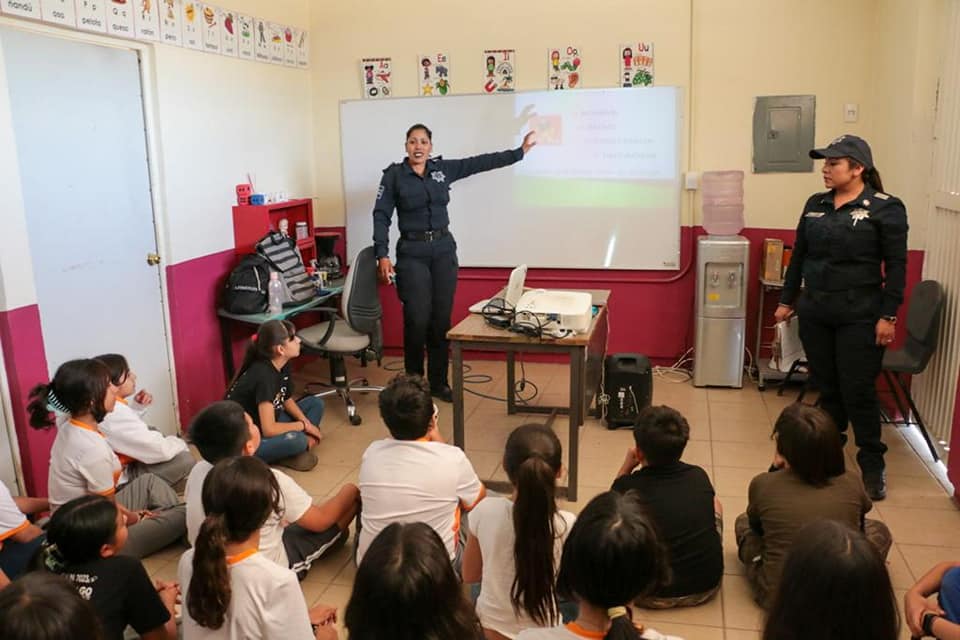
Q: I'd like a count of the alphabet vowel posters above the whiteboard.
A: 5